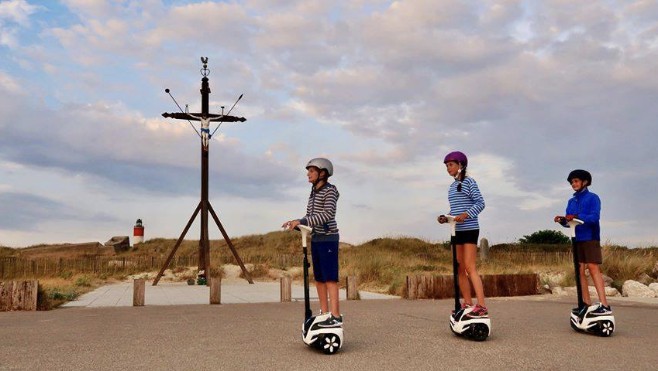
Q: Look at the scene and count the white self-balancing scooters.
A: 3